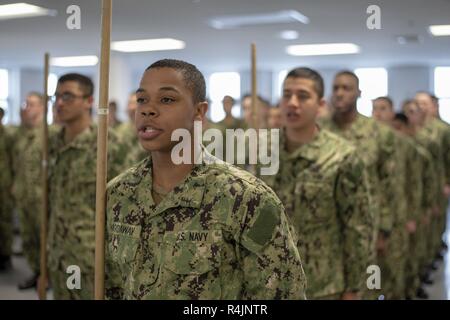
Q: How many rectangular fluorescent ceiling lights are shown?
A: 5